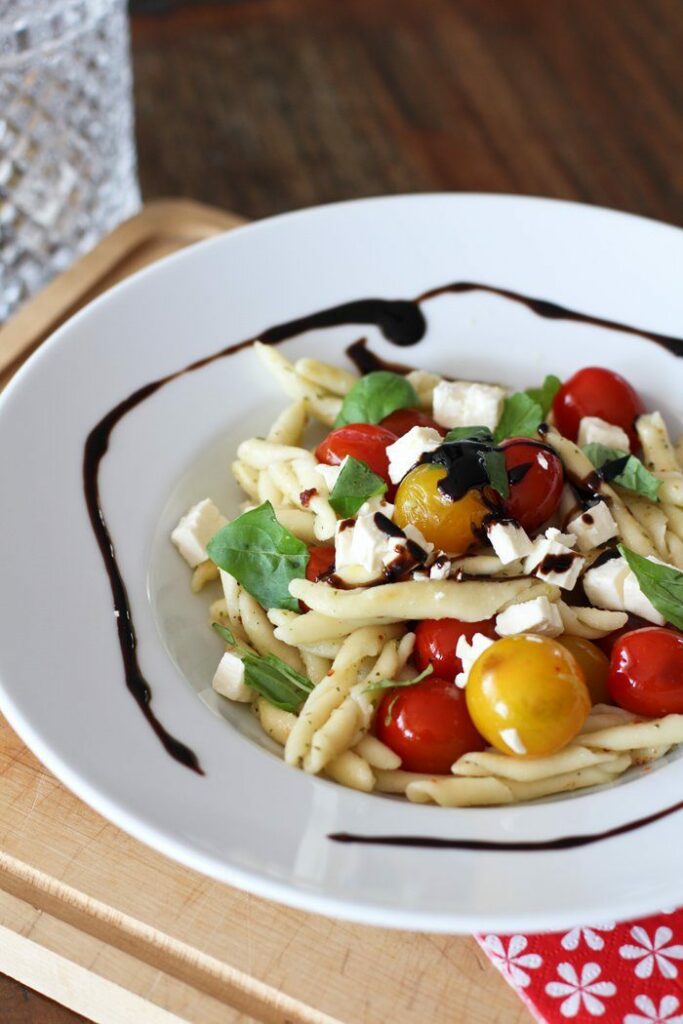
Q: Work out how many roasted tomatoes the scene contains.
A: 11